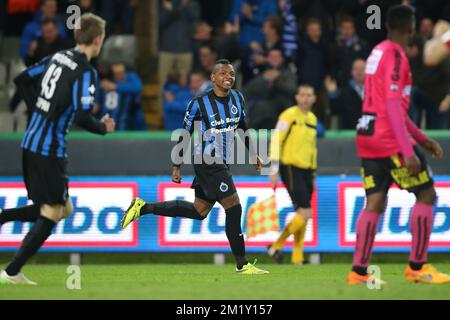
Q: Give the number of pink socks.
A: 2